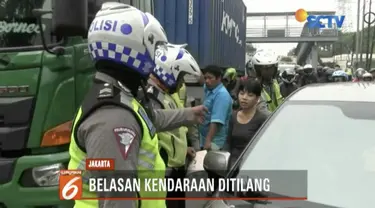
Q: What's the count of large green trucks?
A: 1